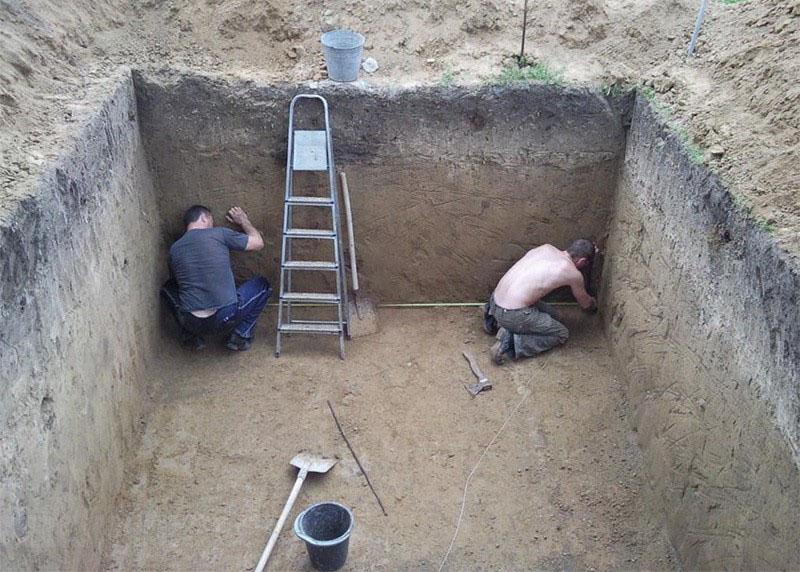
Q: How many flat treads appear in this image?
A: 5